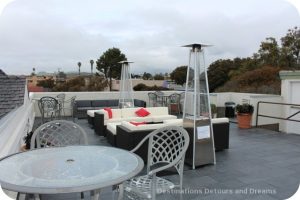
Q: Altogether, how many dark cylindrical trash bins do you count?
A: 1